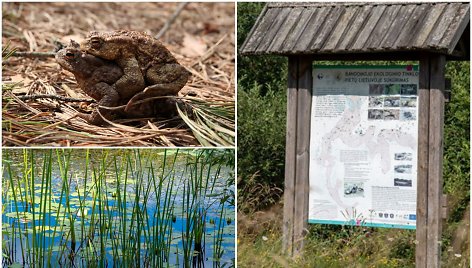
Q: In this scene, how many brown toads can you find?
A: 2